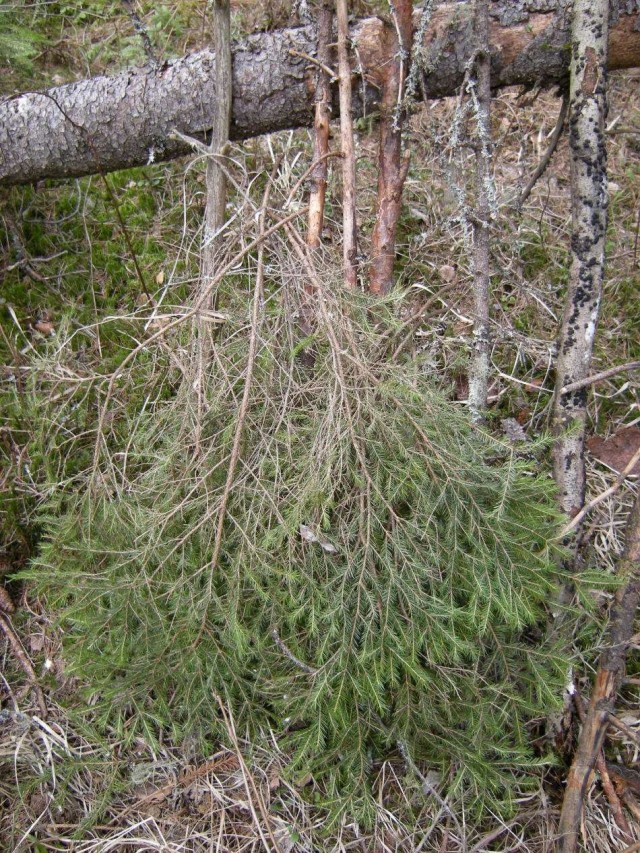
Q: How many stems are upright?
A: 6